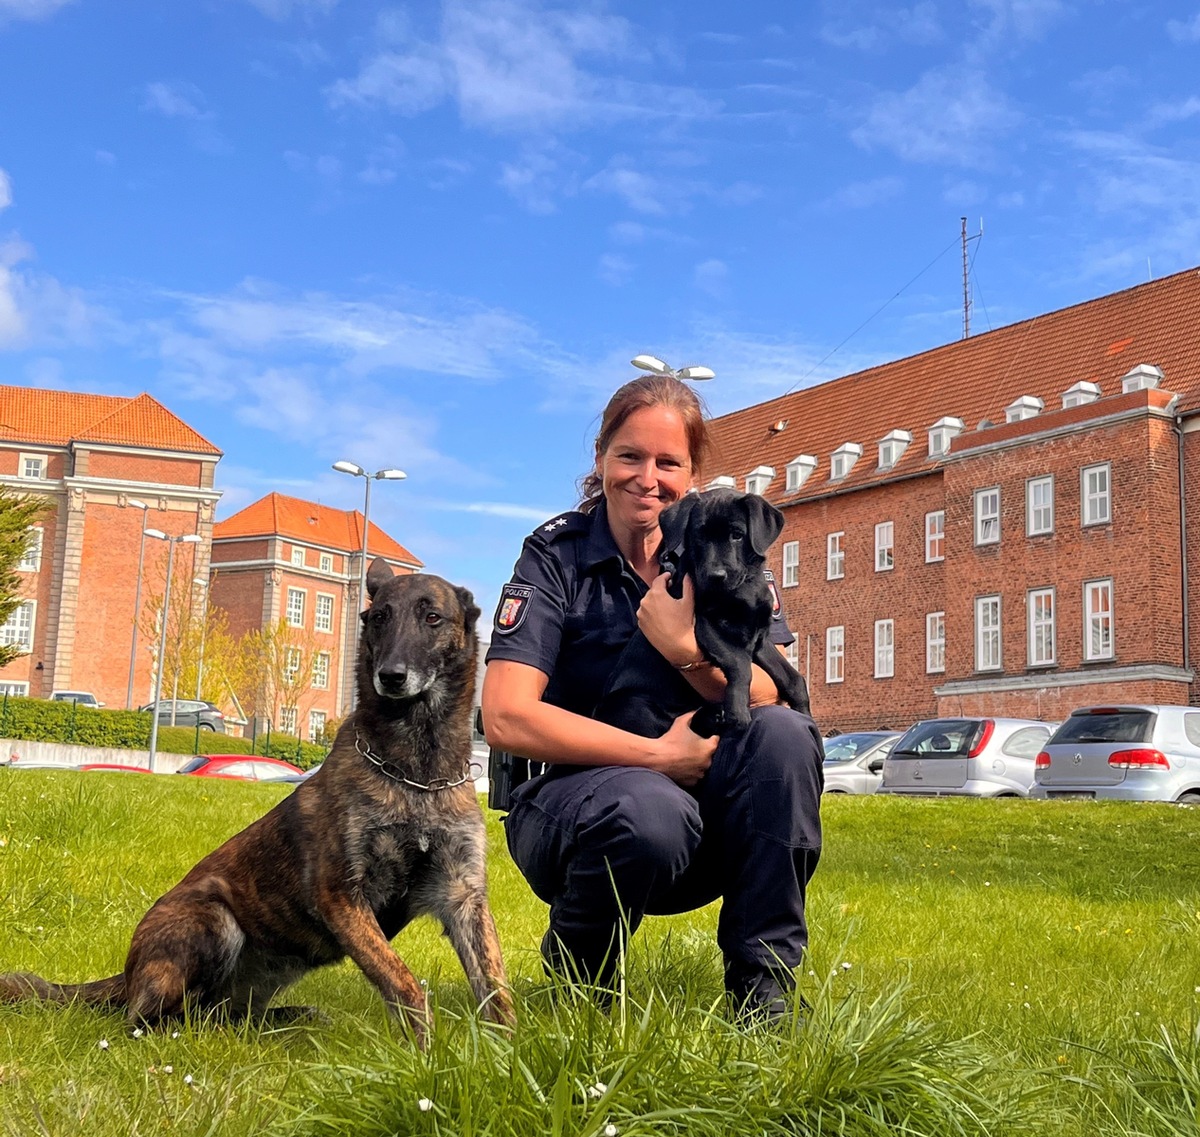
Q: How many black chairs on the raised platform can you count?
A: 0